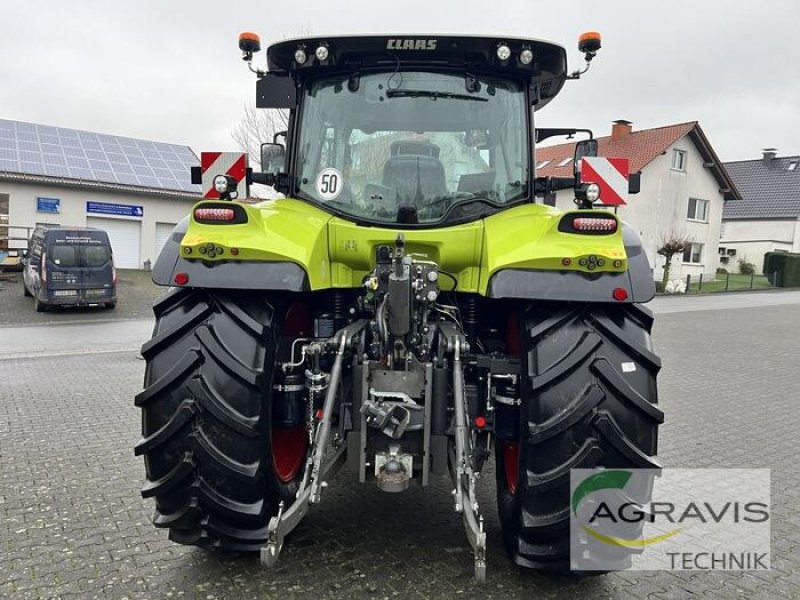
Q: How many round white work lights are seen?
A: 6